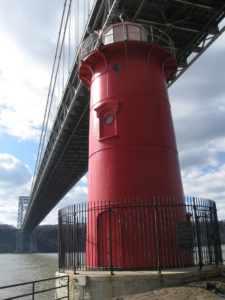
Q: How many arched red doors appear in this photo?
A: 1